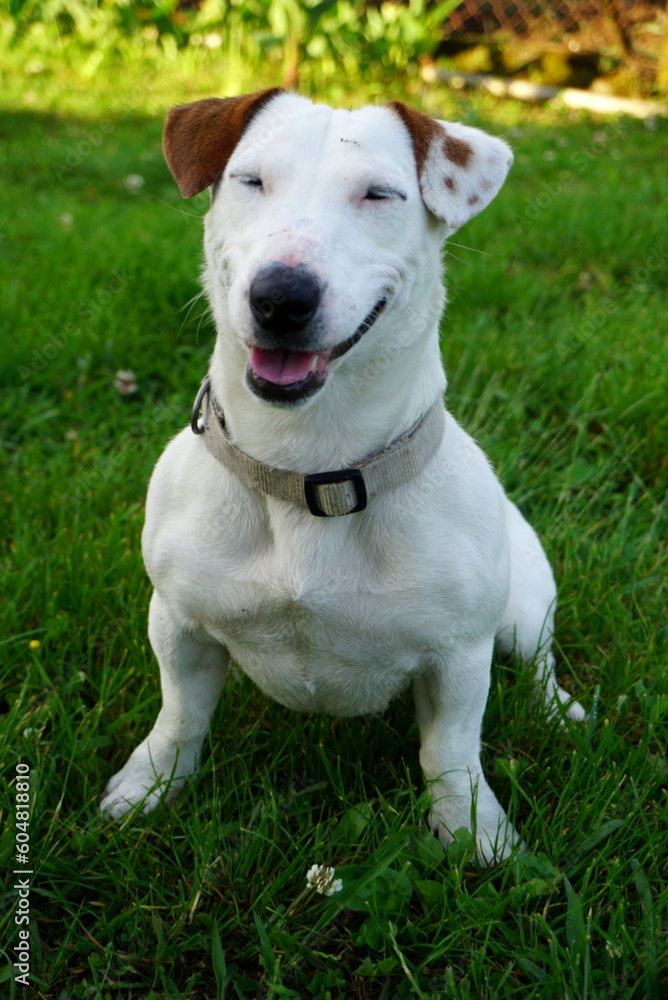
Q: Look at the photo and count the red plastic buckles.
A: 0